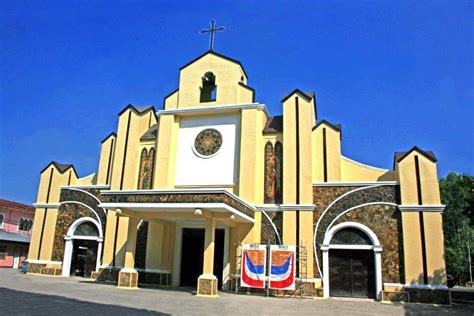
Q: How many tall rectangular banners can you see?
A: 2